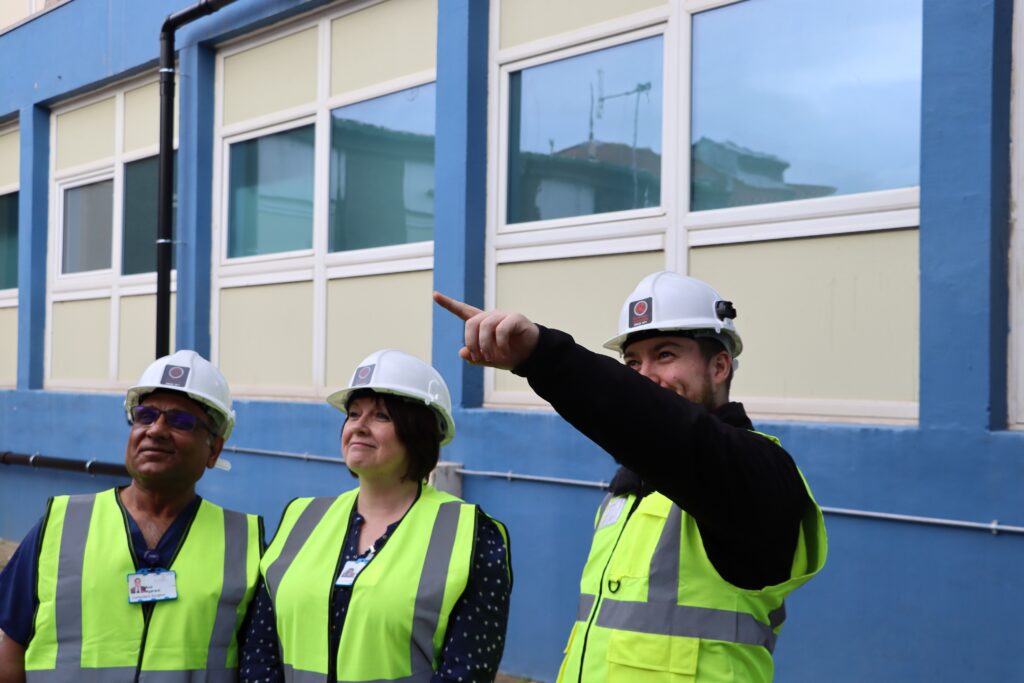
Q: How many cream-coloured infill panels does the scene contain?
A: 13